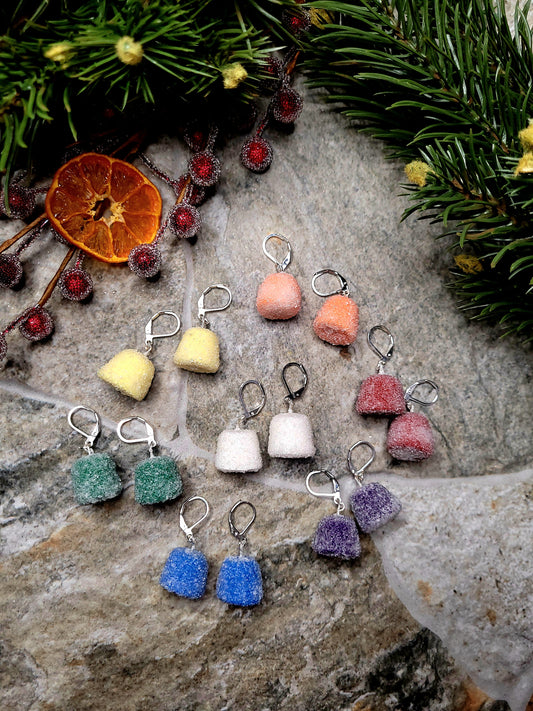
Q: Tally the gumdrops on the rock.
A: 14